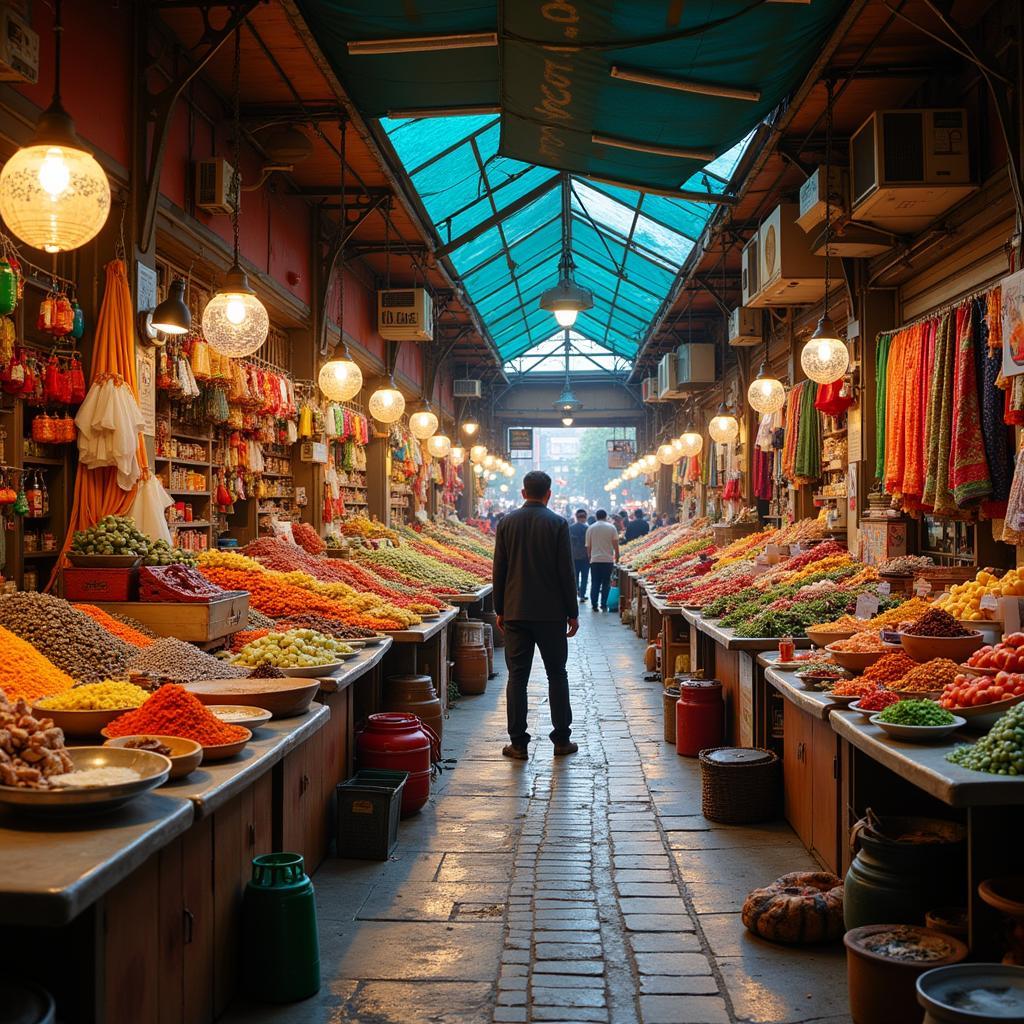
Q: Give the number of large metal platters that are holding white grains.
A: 1